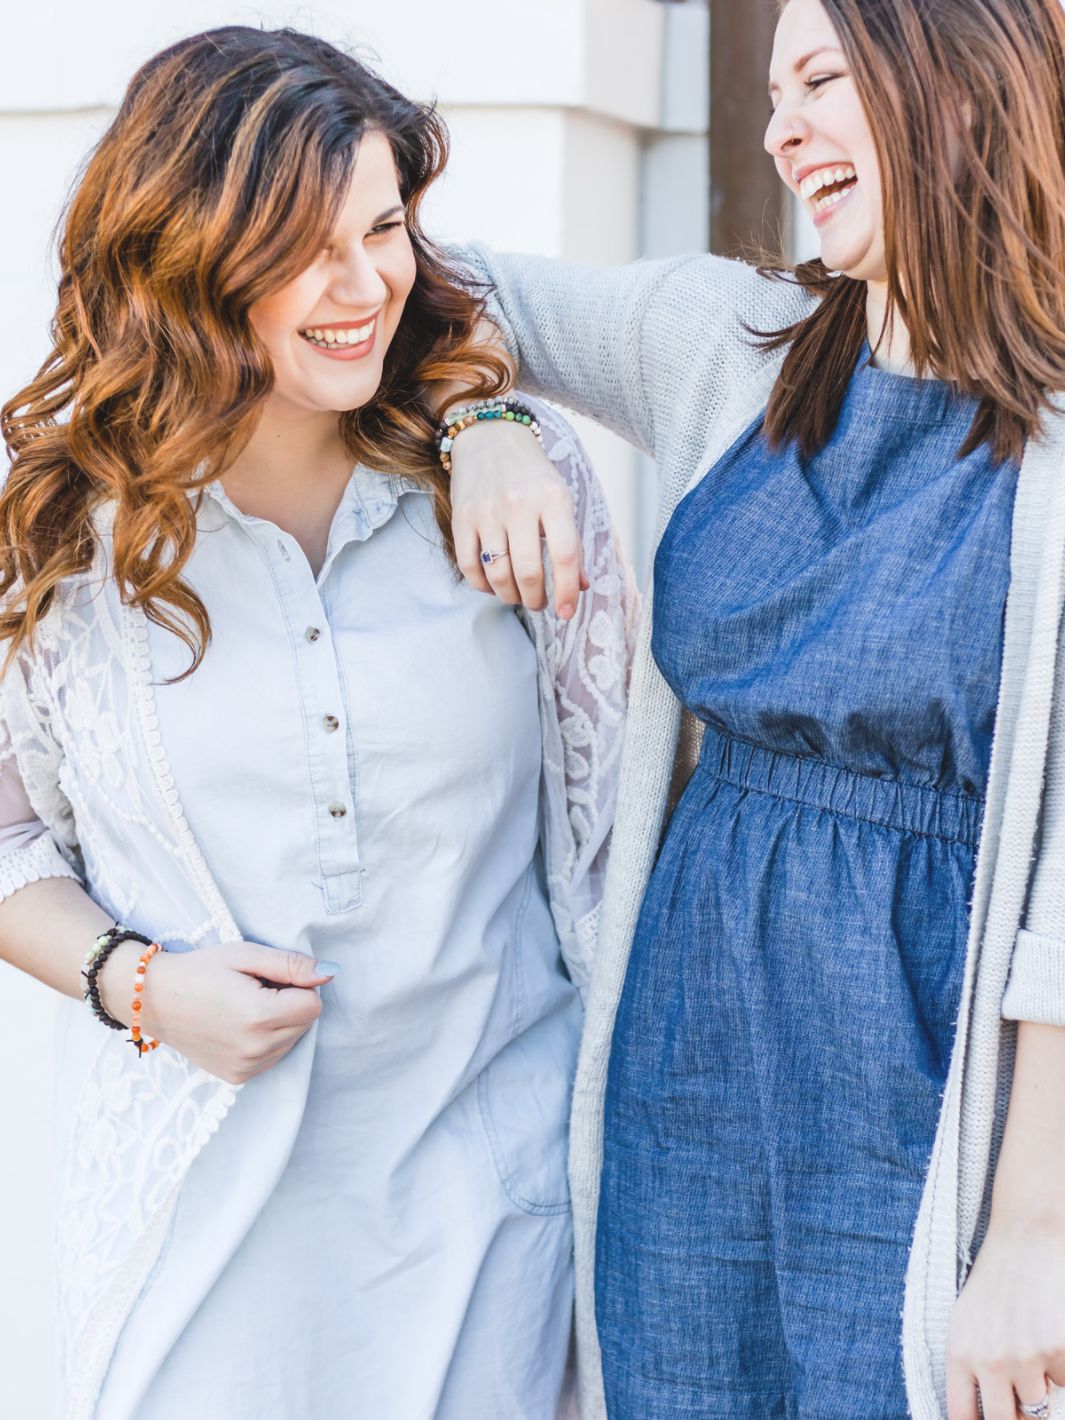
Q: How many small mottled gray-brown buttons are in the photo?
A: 3